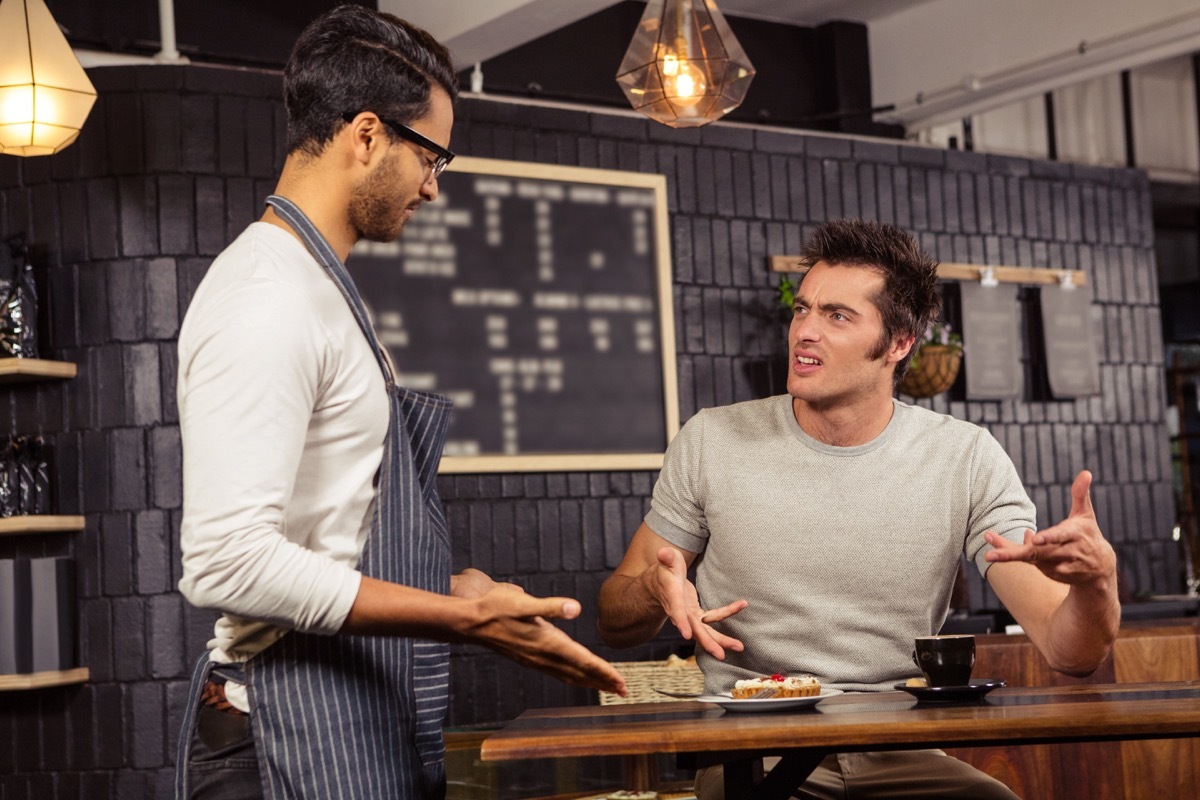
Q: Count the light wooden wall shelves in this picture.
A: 3